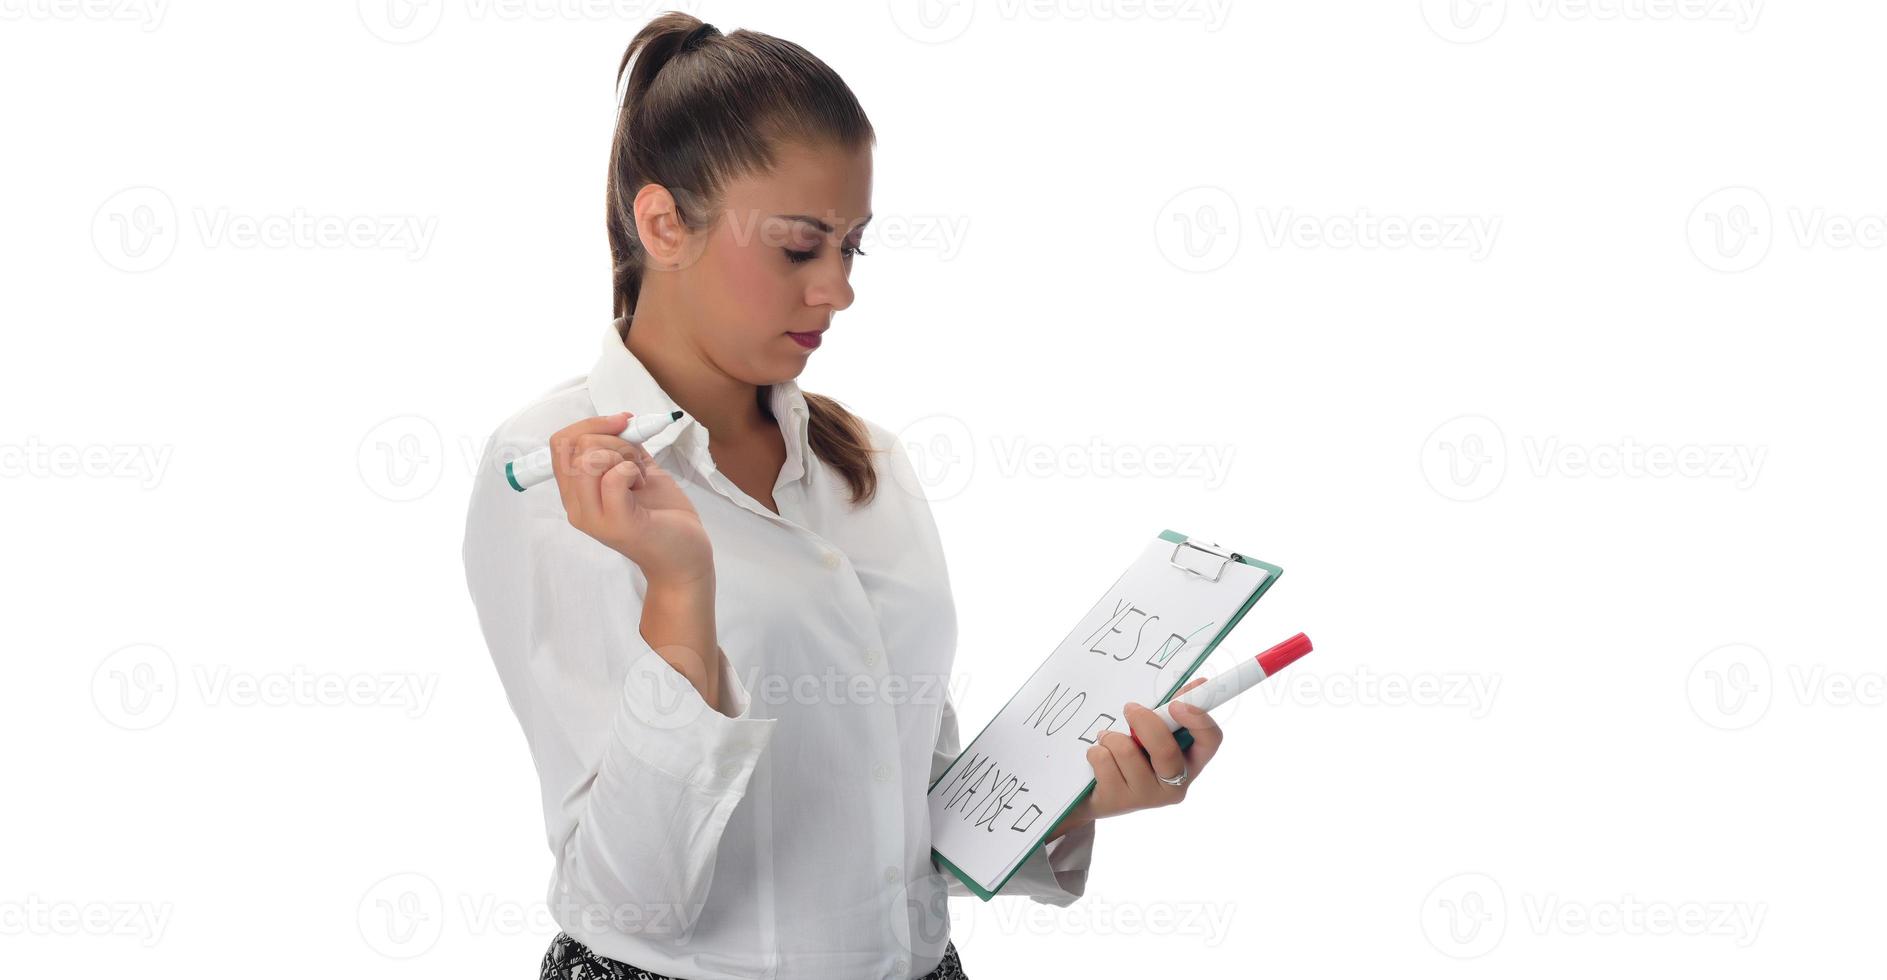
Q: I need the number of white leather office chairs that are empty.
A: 0